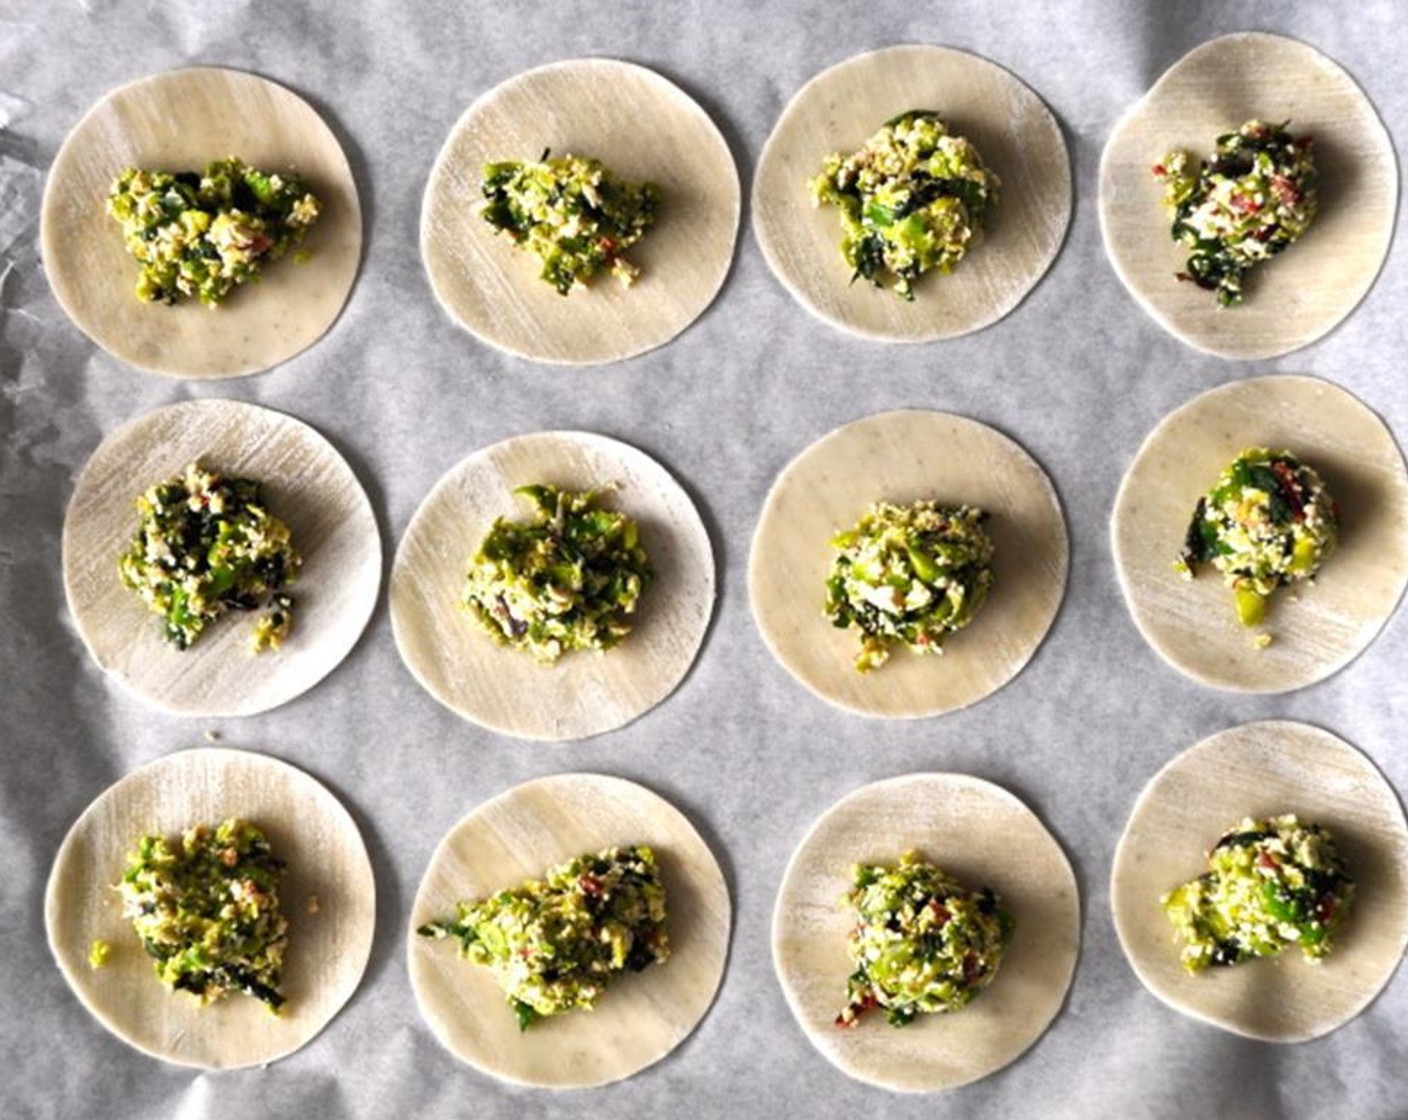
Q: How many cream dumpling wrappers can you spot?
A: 12